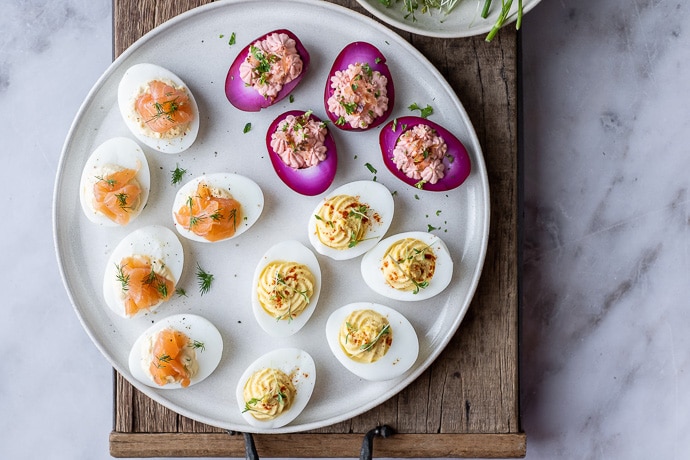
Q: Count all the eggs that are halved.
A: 14